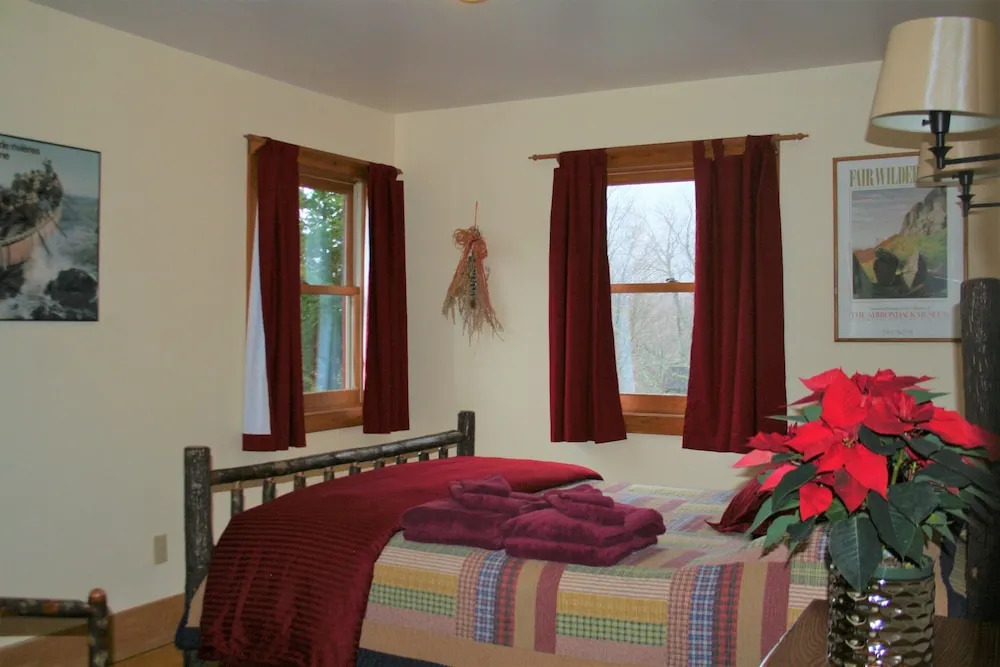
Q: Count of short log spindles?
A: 9